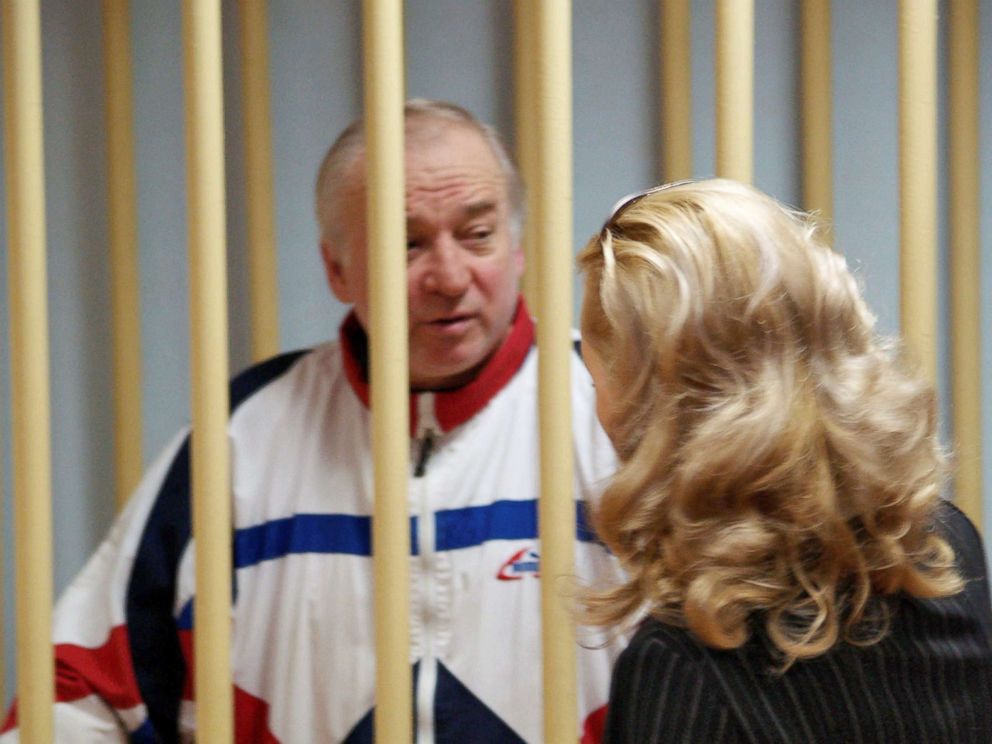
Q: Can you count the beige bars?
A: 12